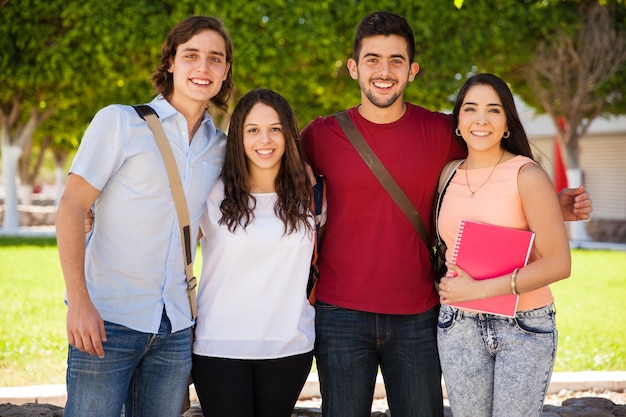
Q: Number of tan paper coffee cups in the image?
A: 0